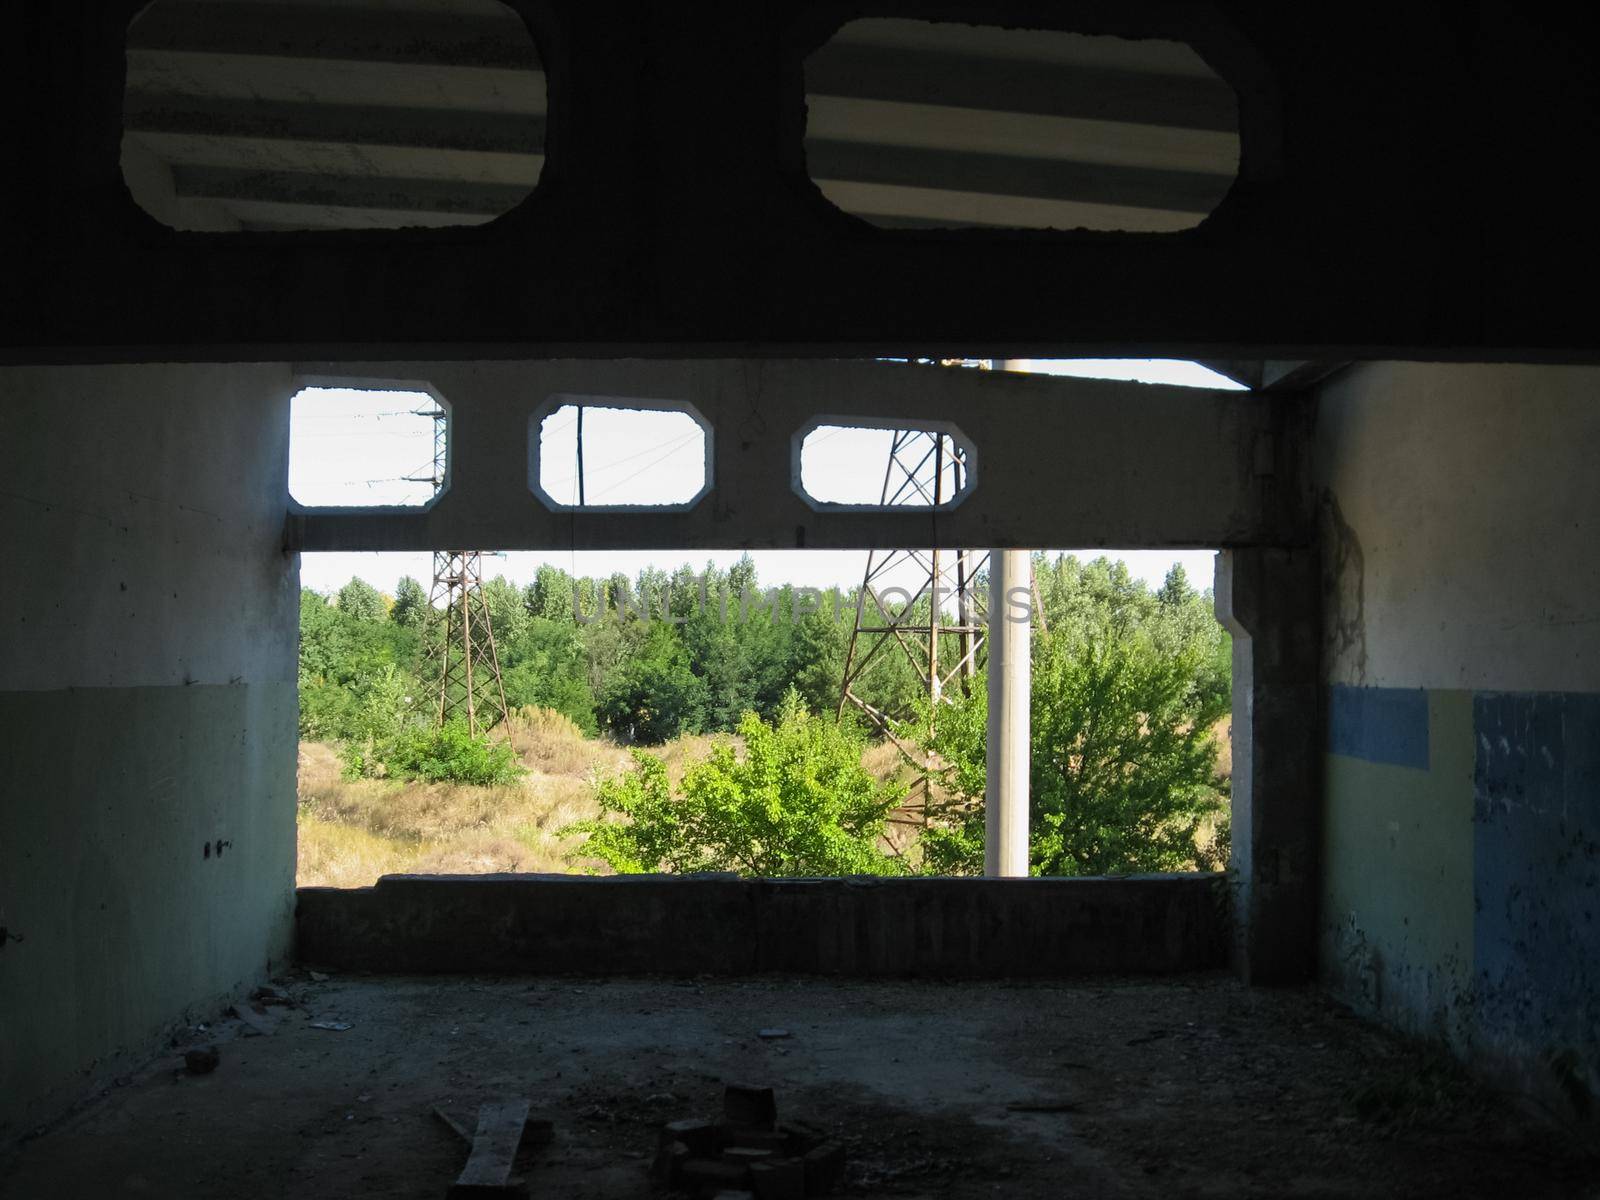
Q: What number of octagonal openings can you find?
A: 5